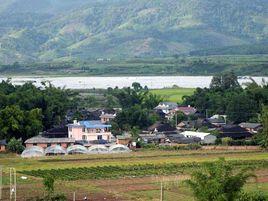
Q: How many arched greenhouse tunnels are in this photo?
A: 5